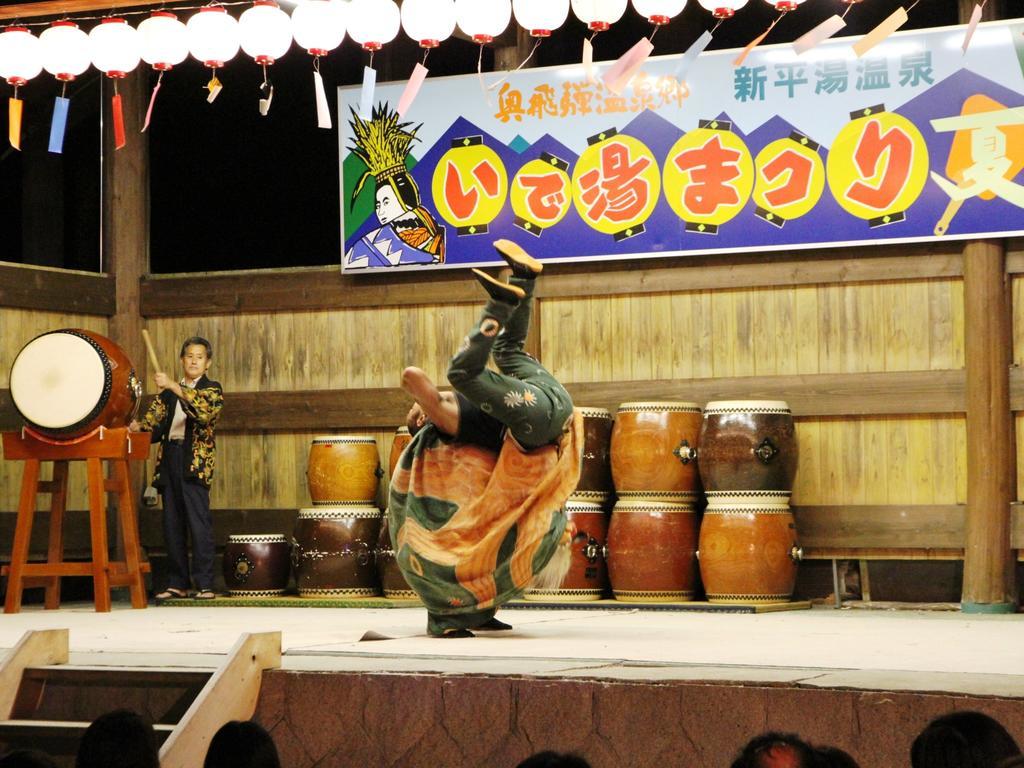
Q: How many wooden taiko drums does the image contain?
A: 12